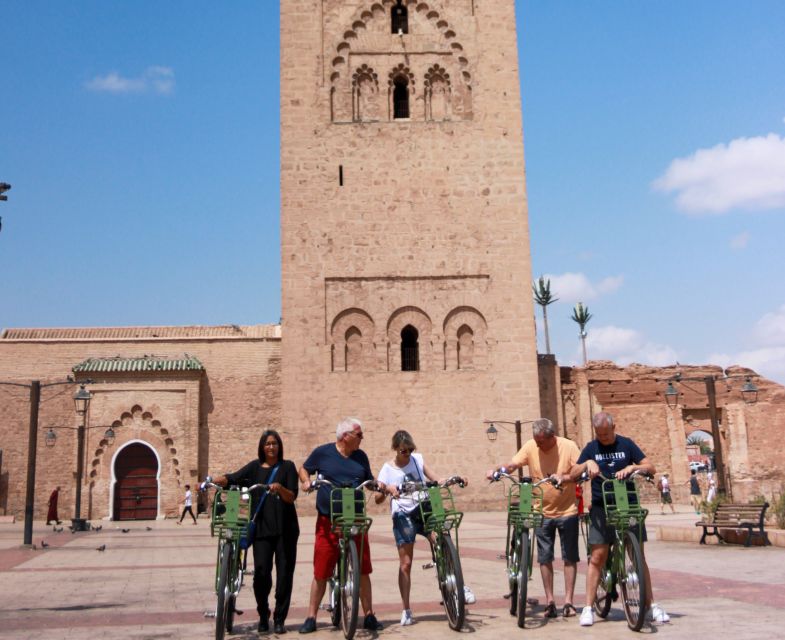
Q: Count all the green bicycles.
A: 5